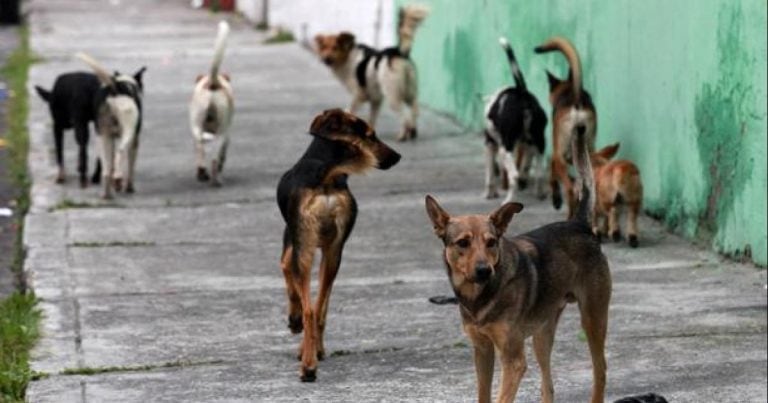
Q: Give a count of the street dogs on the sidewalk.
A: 9